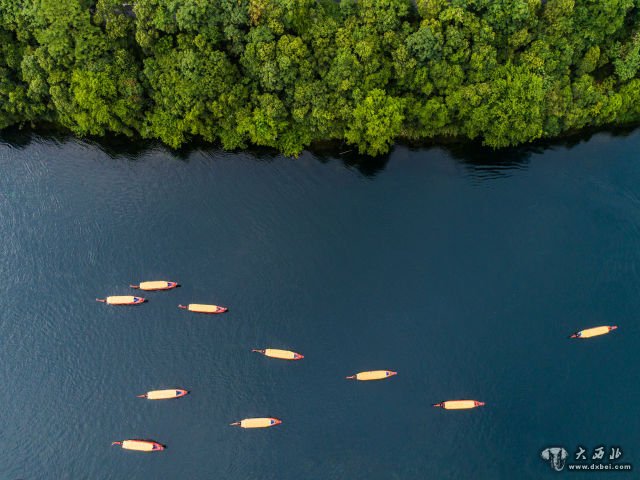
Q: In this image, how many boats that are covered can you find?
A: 10